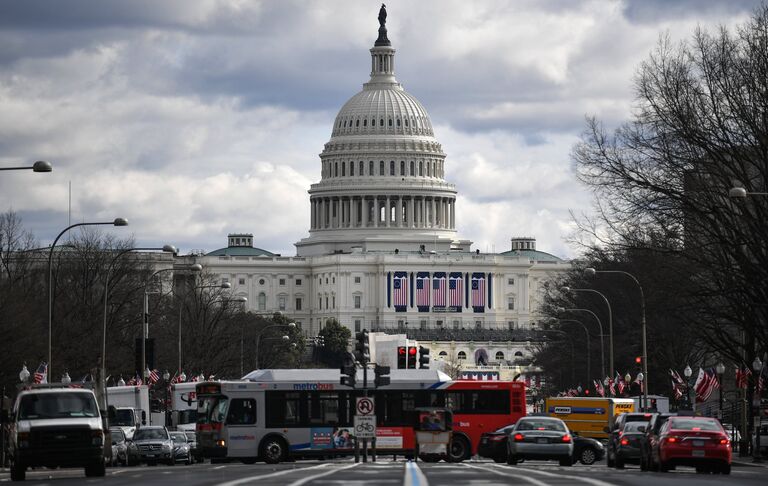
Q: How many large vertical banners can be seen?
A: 5